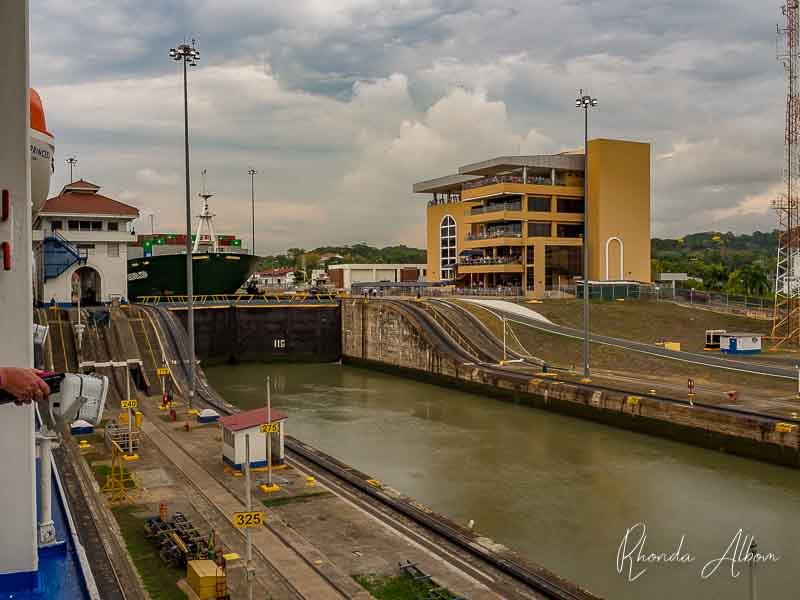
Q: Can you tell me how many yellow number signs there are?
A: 4